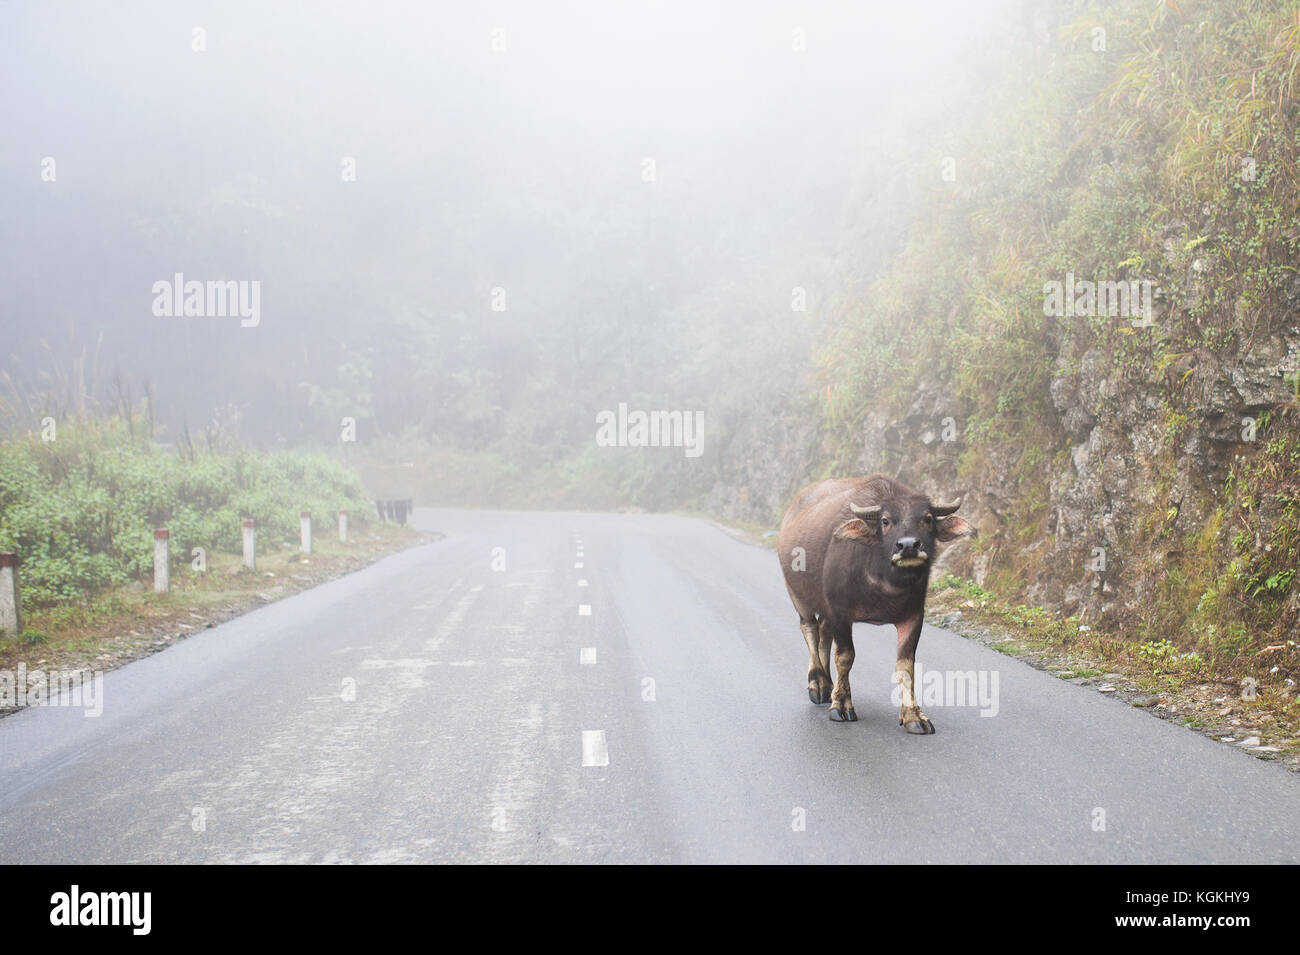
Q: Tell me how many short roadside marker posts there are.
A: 5